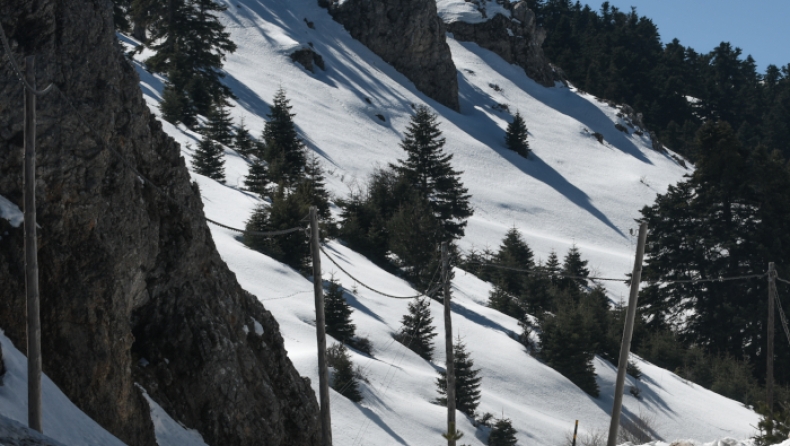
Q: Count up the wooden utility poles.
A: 5